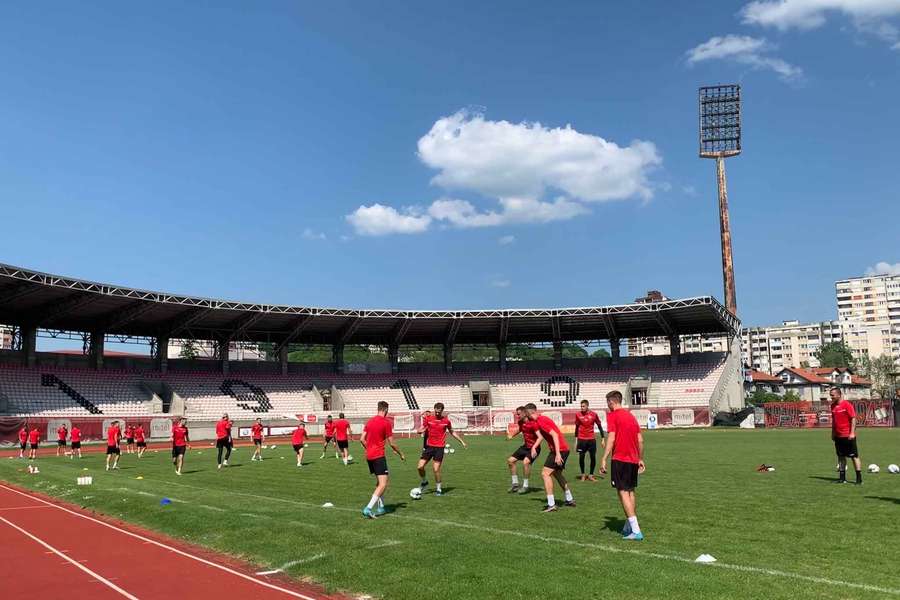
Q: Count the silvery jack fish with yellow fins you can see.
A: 0